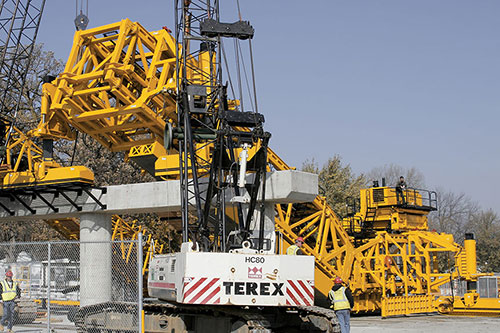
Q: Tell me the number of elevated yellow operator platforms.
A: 1